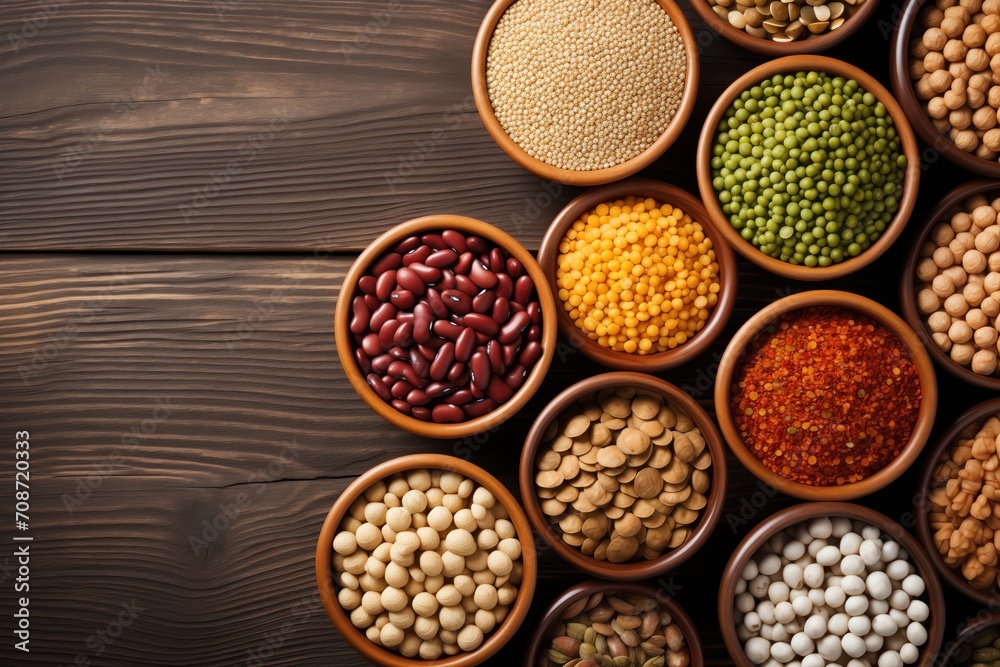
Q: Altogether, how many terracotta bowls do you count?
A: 14